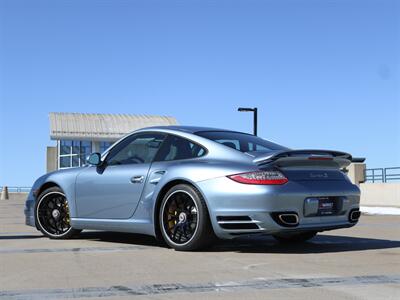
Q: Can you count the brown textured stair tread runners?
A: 0